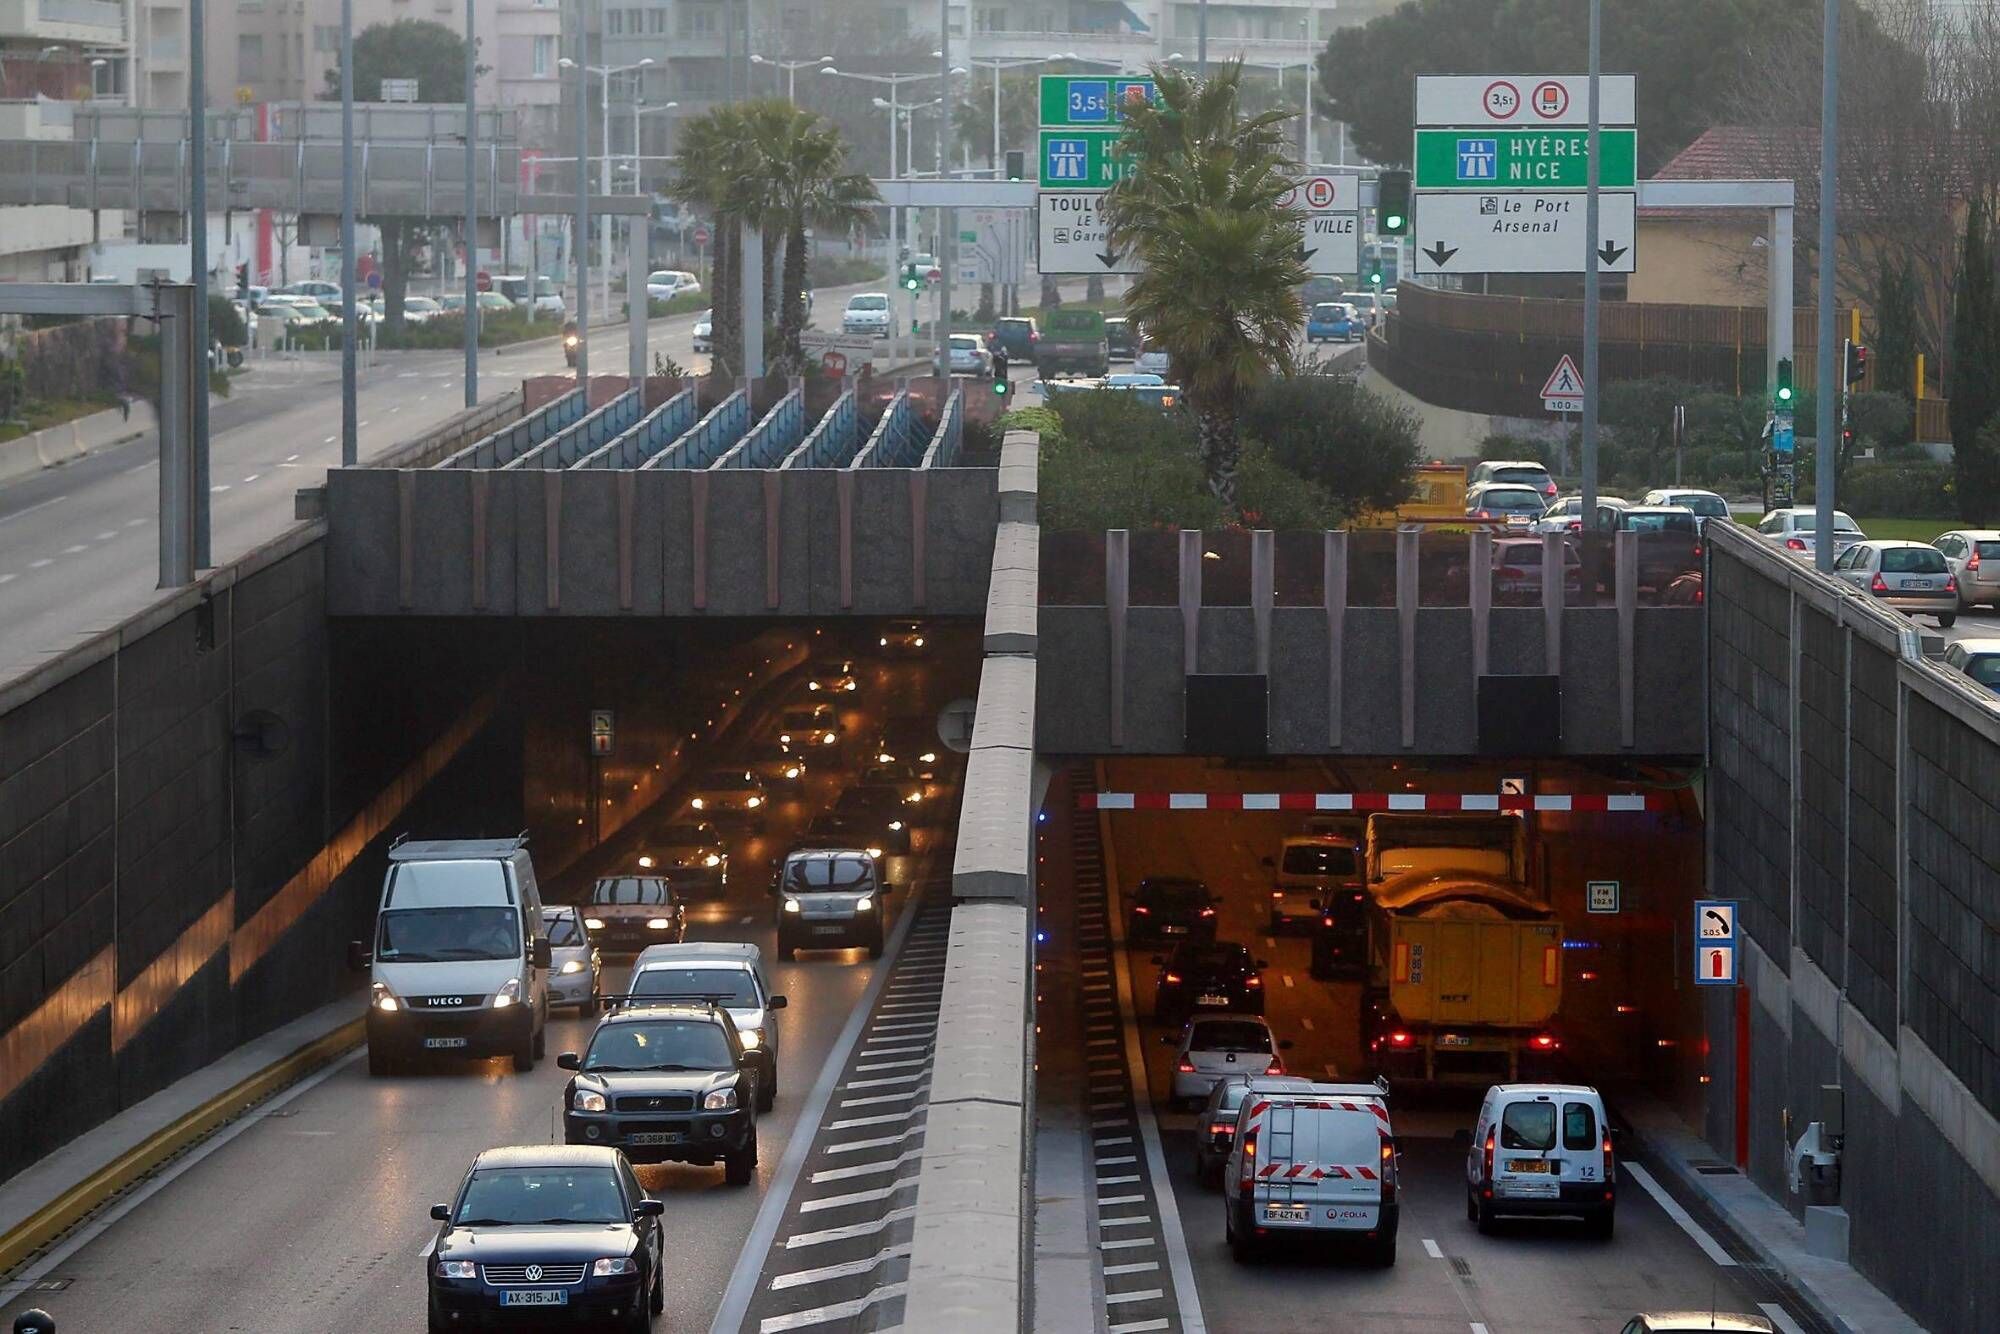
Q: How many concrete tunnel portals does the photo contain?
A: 2